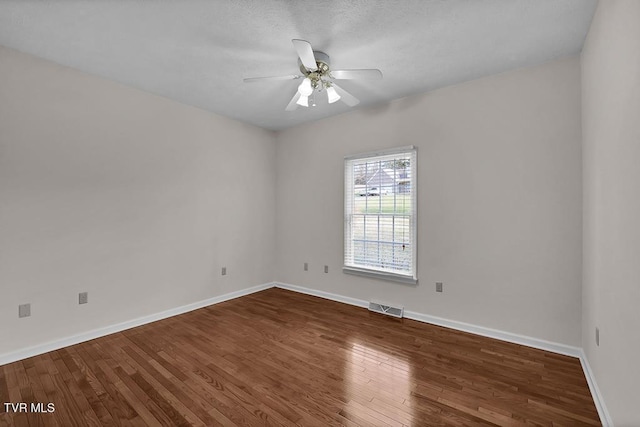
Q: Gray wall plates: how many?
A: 7